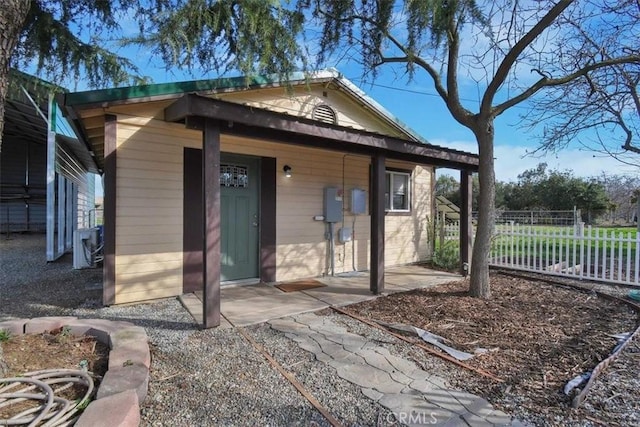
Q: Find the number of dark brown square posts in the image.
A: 3